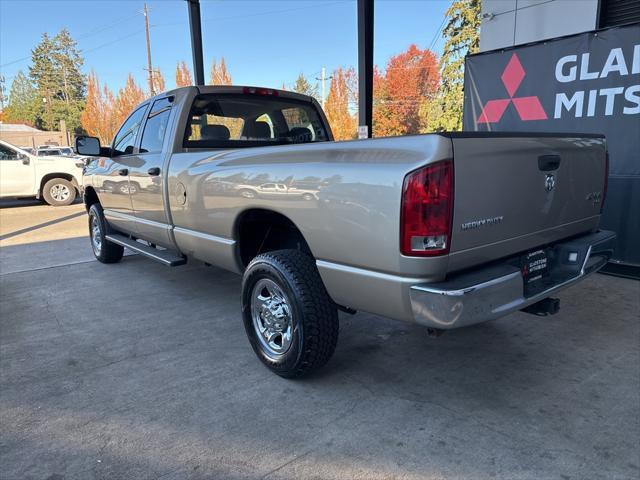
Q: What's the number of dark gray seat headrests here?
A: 3